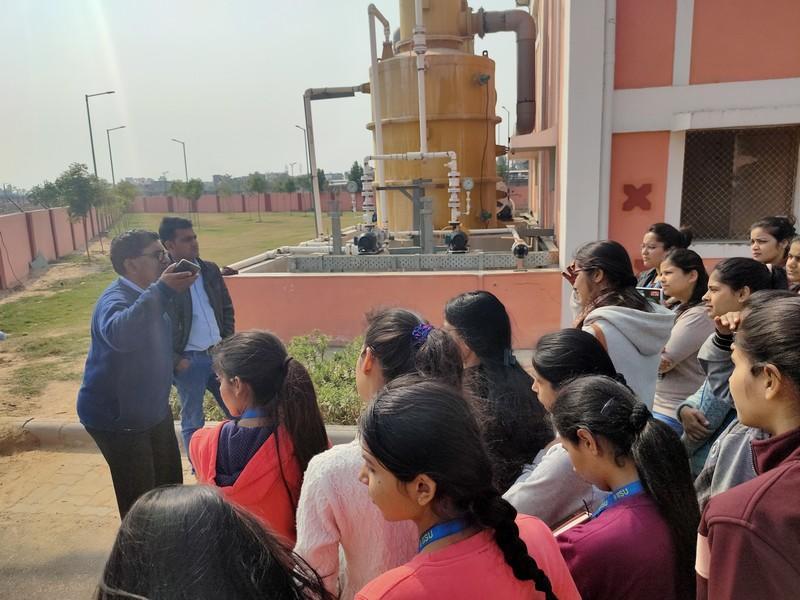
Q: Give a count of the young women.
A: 14